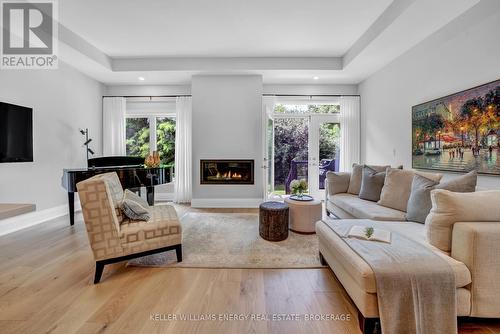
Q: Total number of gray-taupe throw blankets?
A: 1